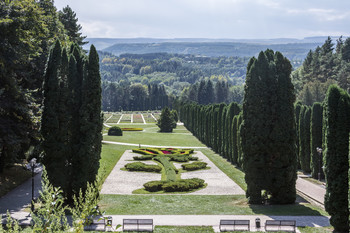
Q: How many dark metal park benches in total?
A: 4